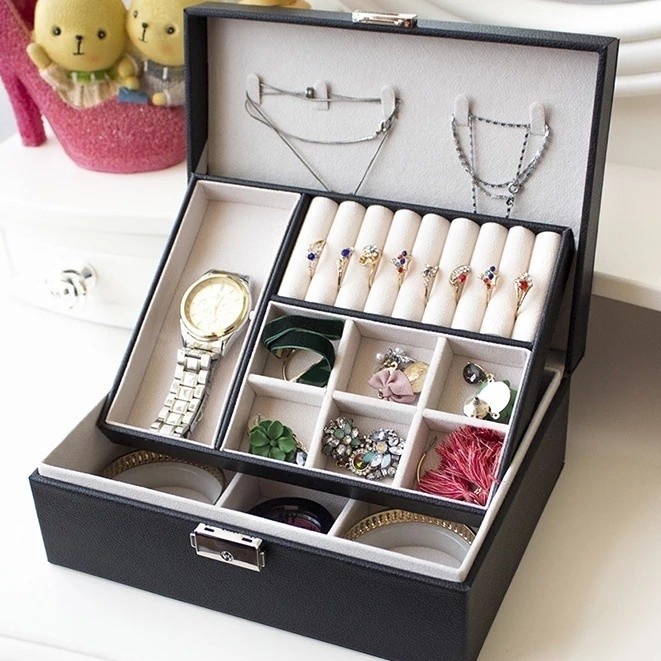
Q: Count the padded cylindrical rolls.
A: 9